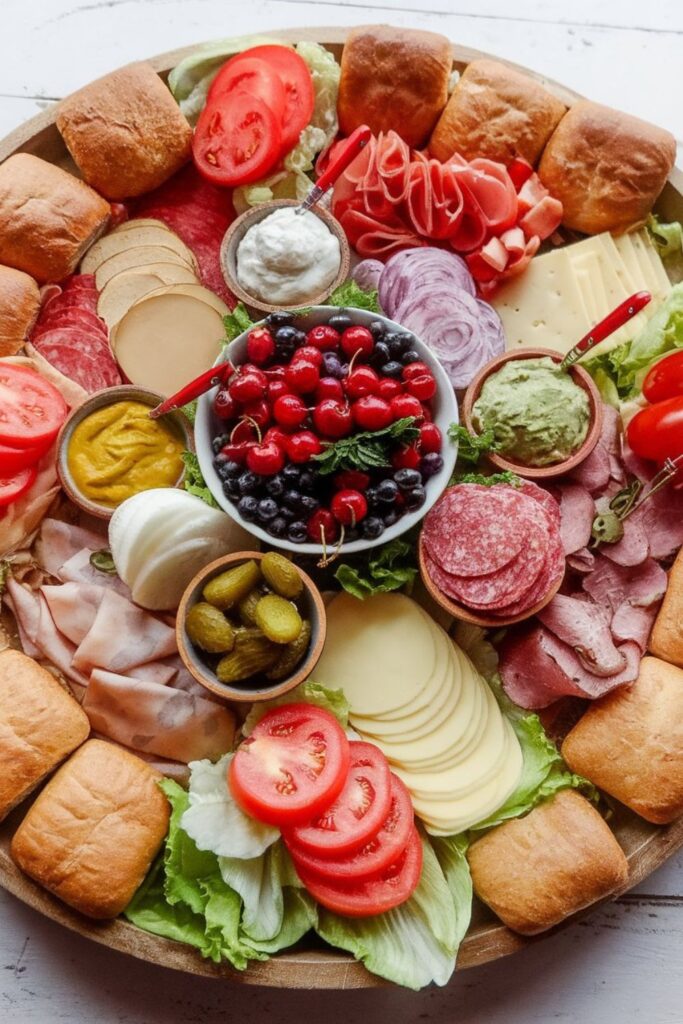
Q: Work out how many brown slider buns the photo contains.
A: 11